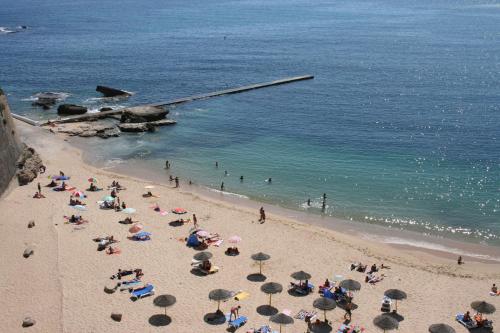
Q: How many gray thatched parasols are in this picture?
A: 13